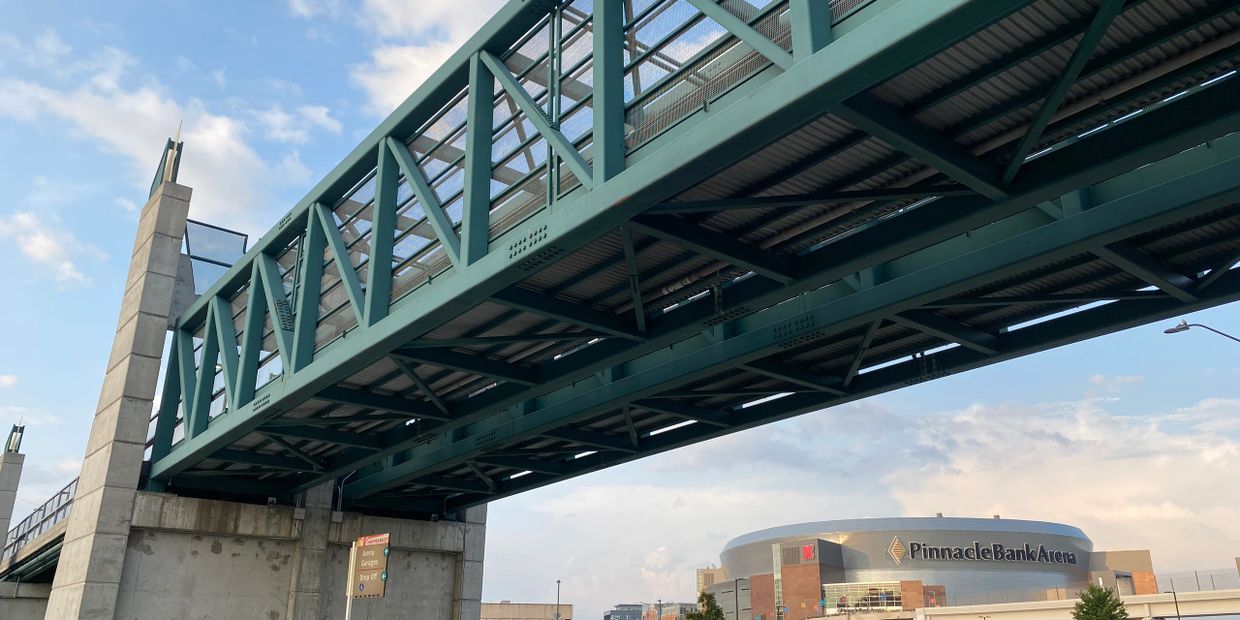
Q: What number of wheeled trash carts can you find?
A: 0